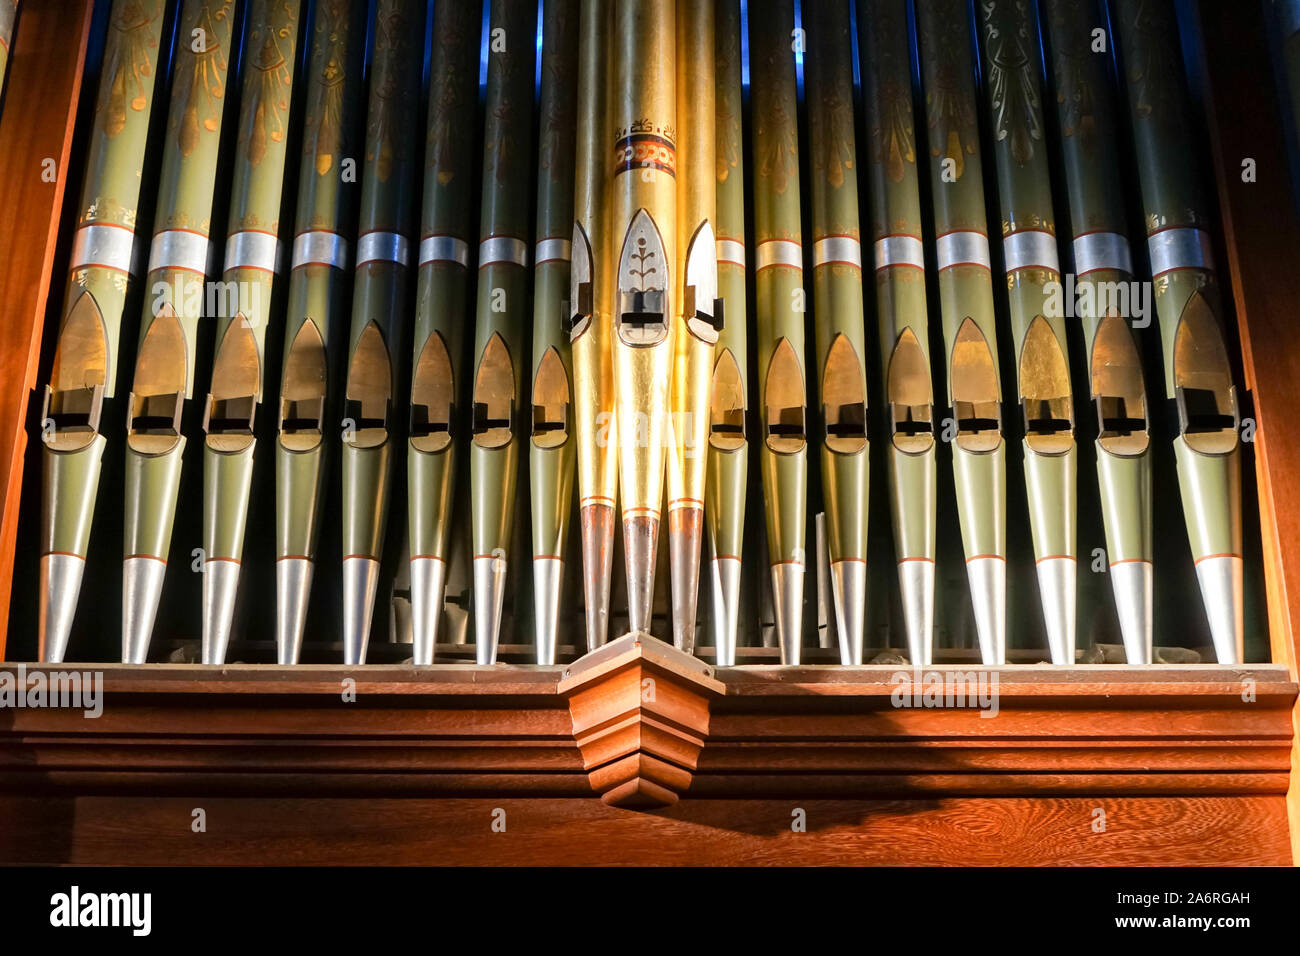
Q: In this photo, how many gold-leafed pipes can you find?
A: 3